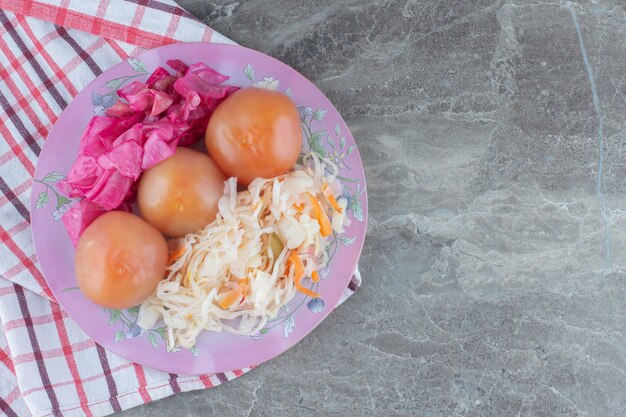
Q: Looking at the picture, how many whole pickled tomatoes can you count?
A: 3